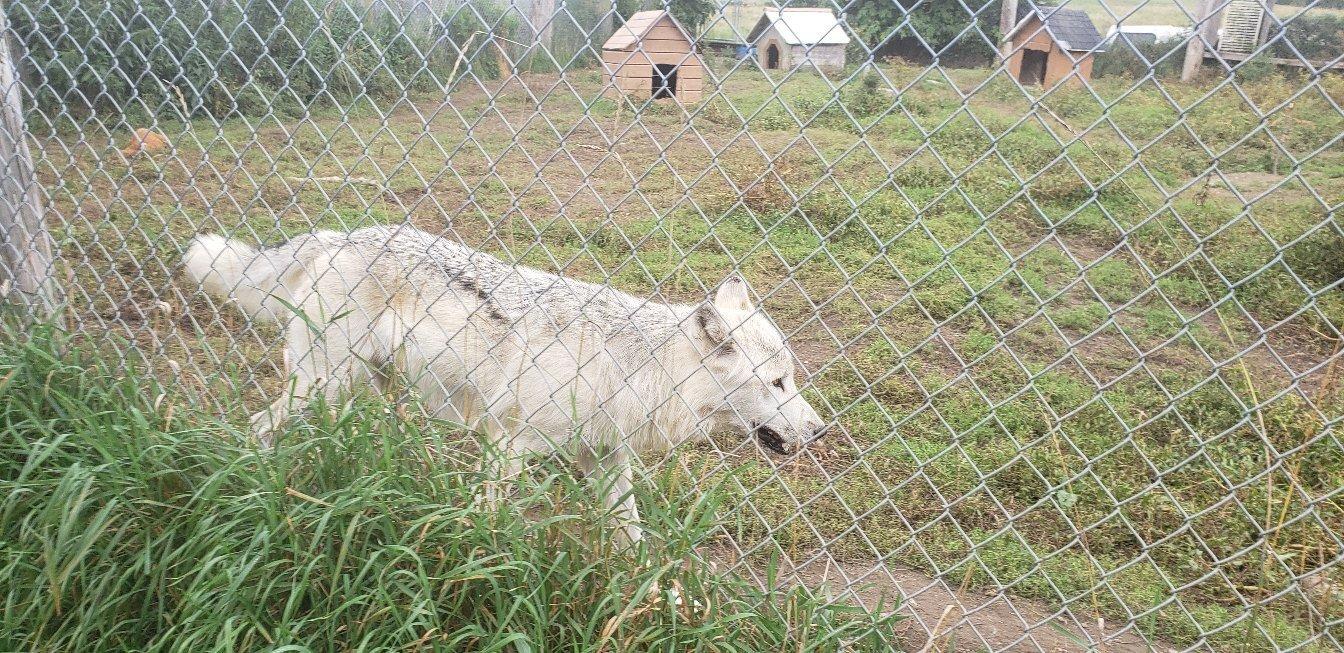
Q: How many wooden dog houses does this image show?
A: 3